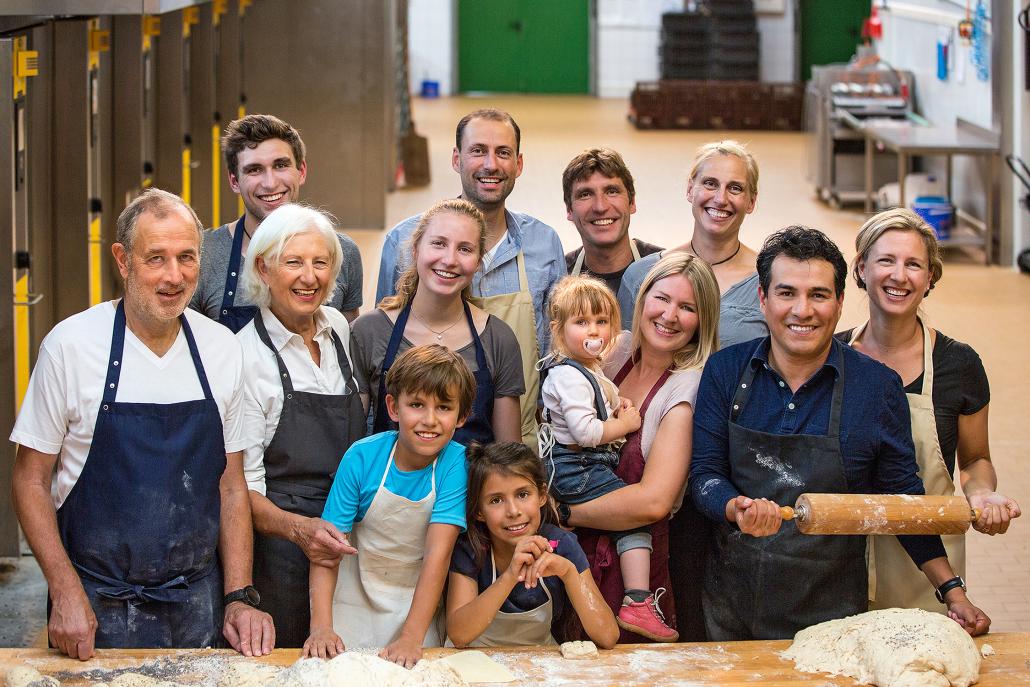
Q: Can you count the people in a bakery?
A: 13